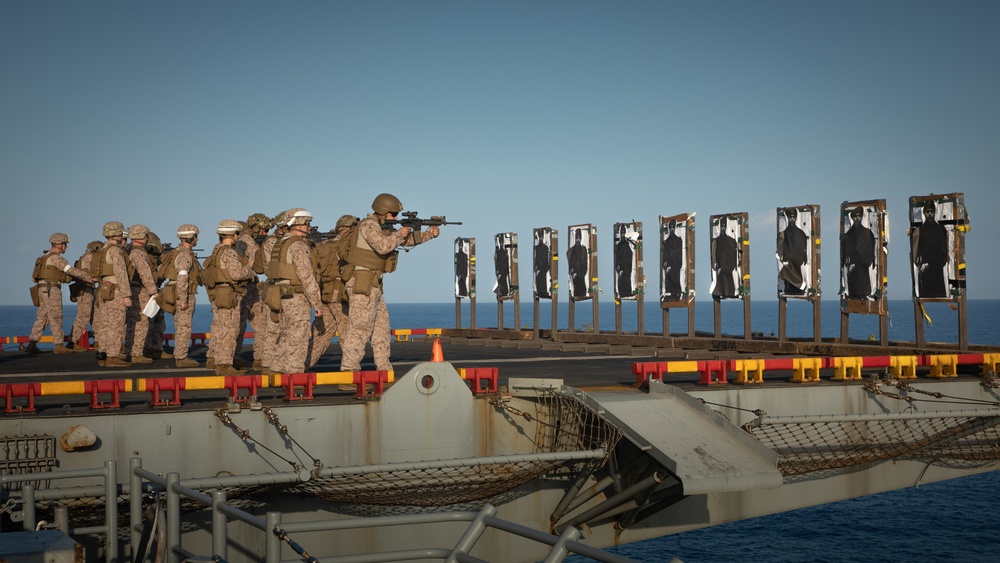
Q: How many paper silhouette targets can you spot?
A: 10